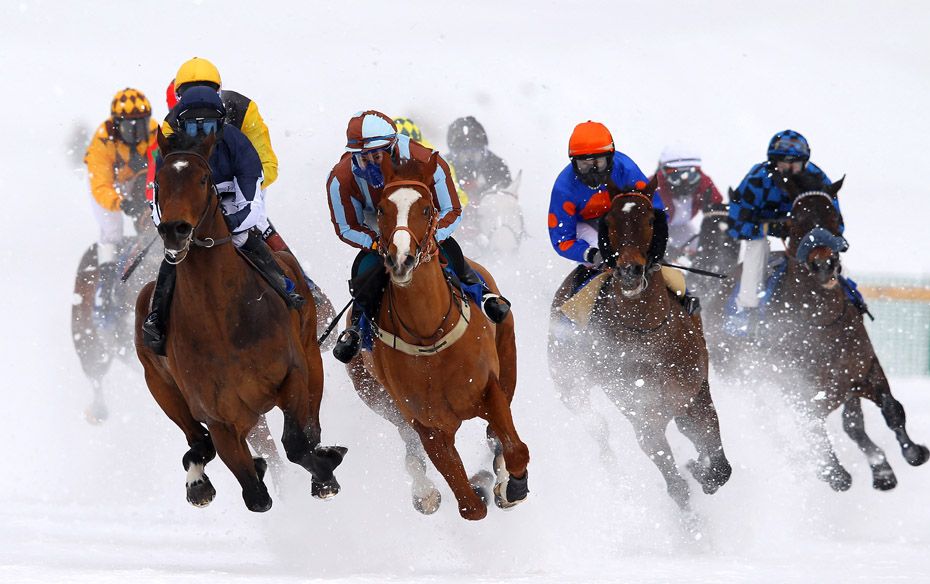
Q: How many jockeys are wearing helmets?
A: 10